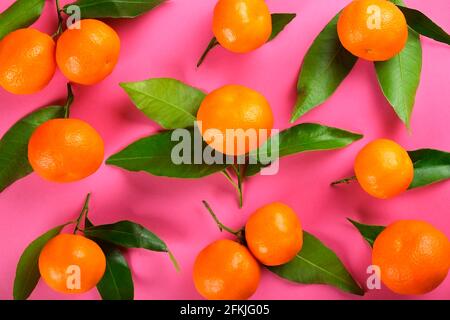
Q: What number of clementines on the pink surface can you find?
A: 11